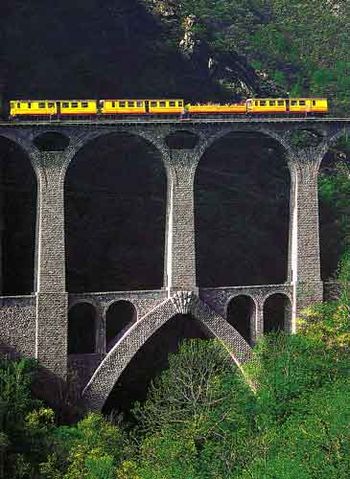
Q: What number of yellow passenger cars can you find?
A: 4